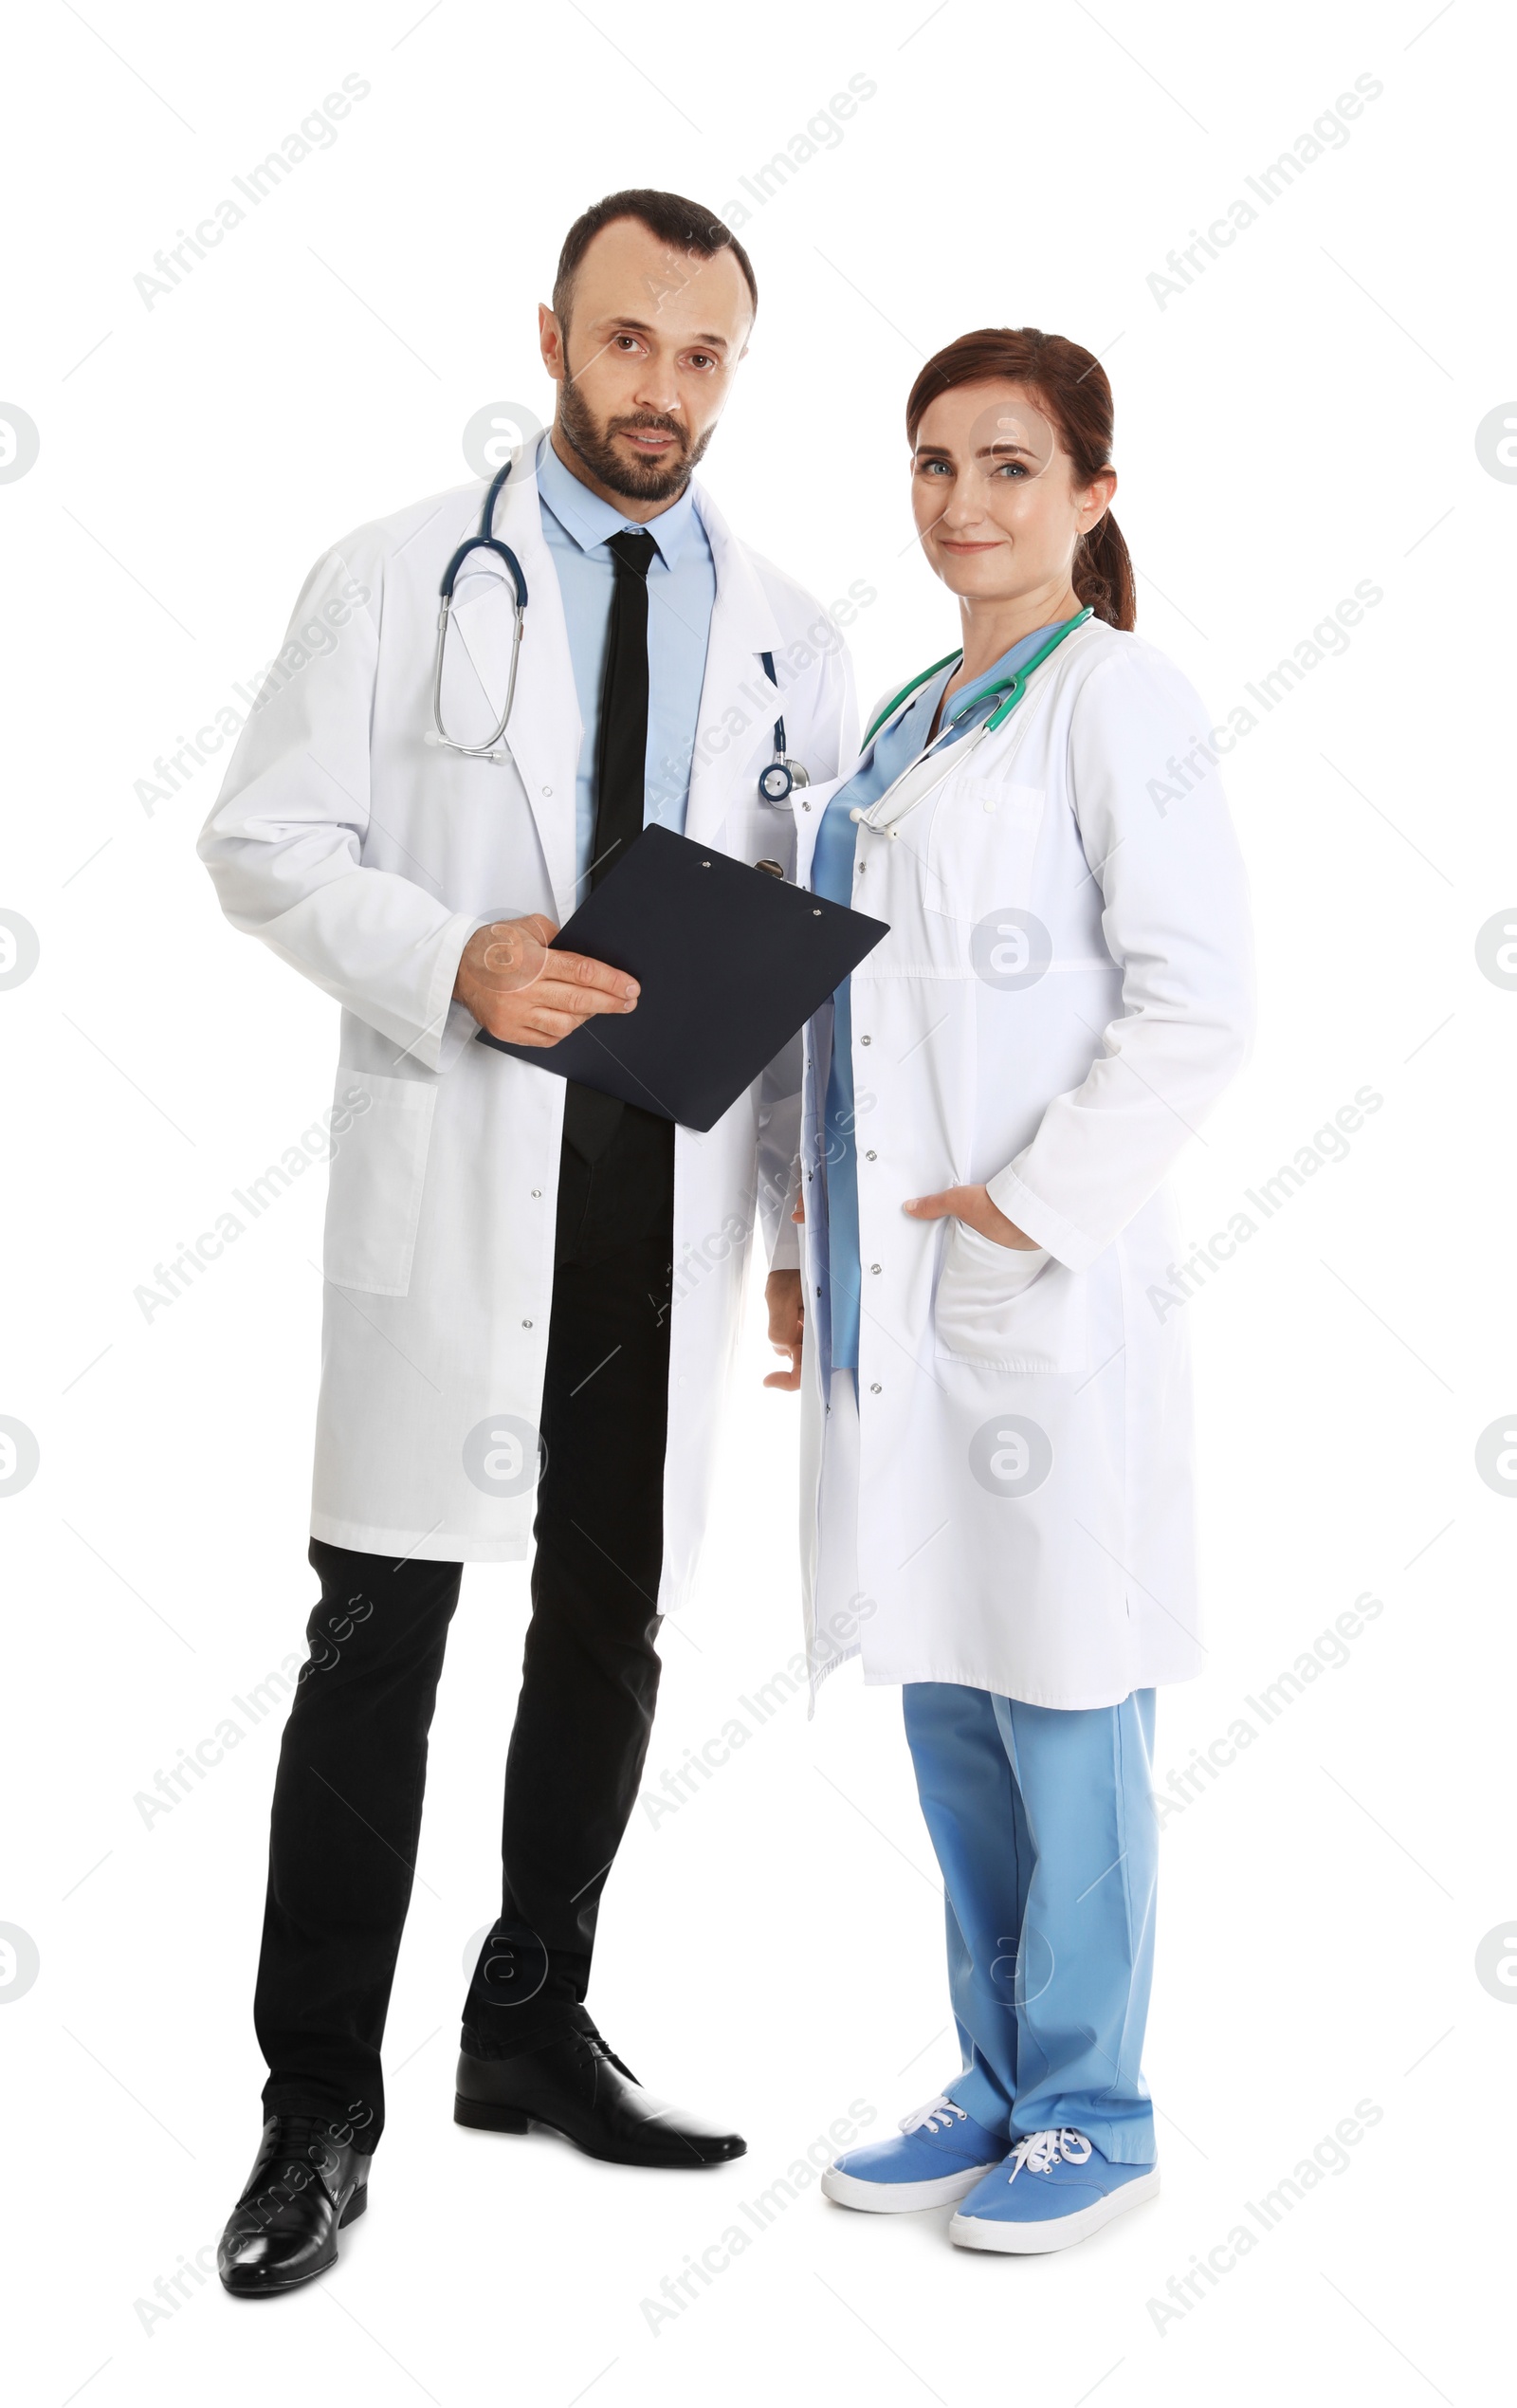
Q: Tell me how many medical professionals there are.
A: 2